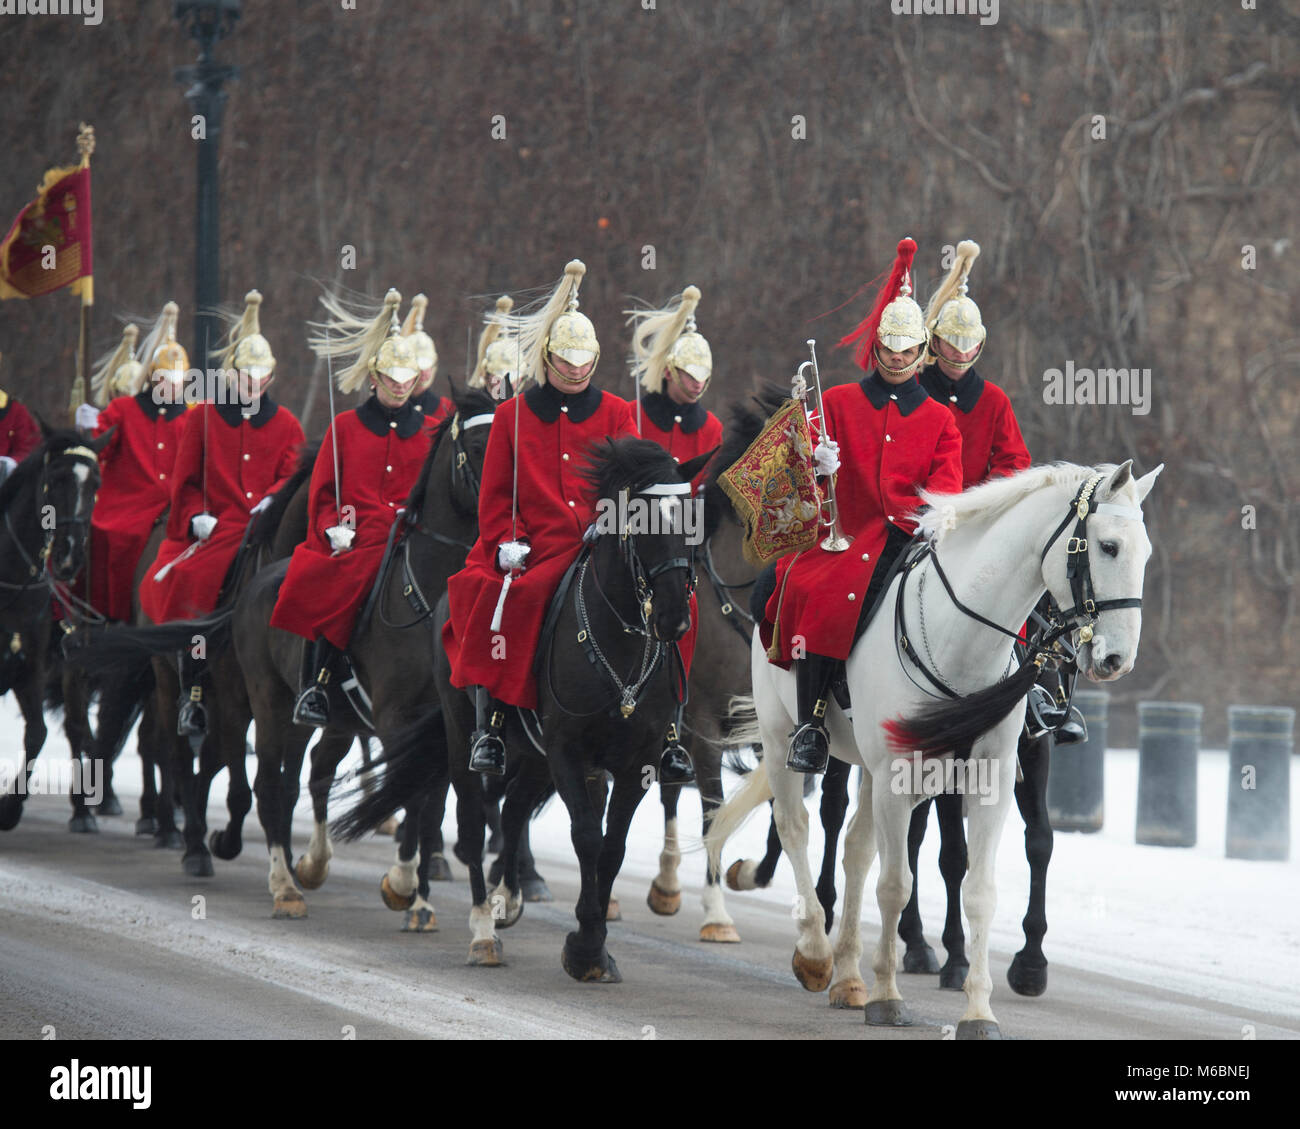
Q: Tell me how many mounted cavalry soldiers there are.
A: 11